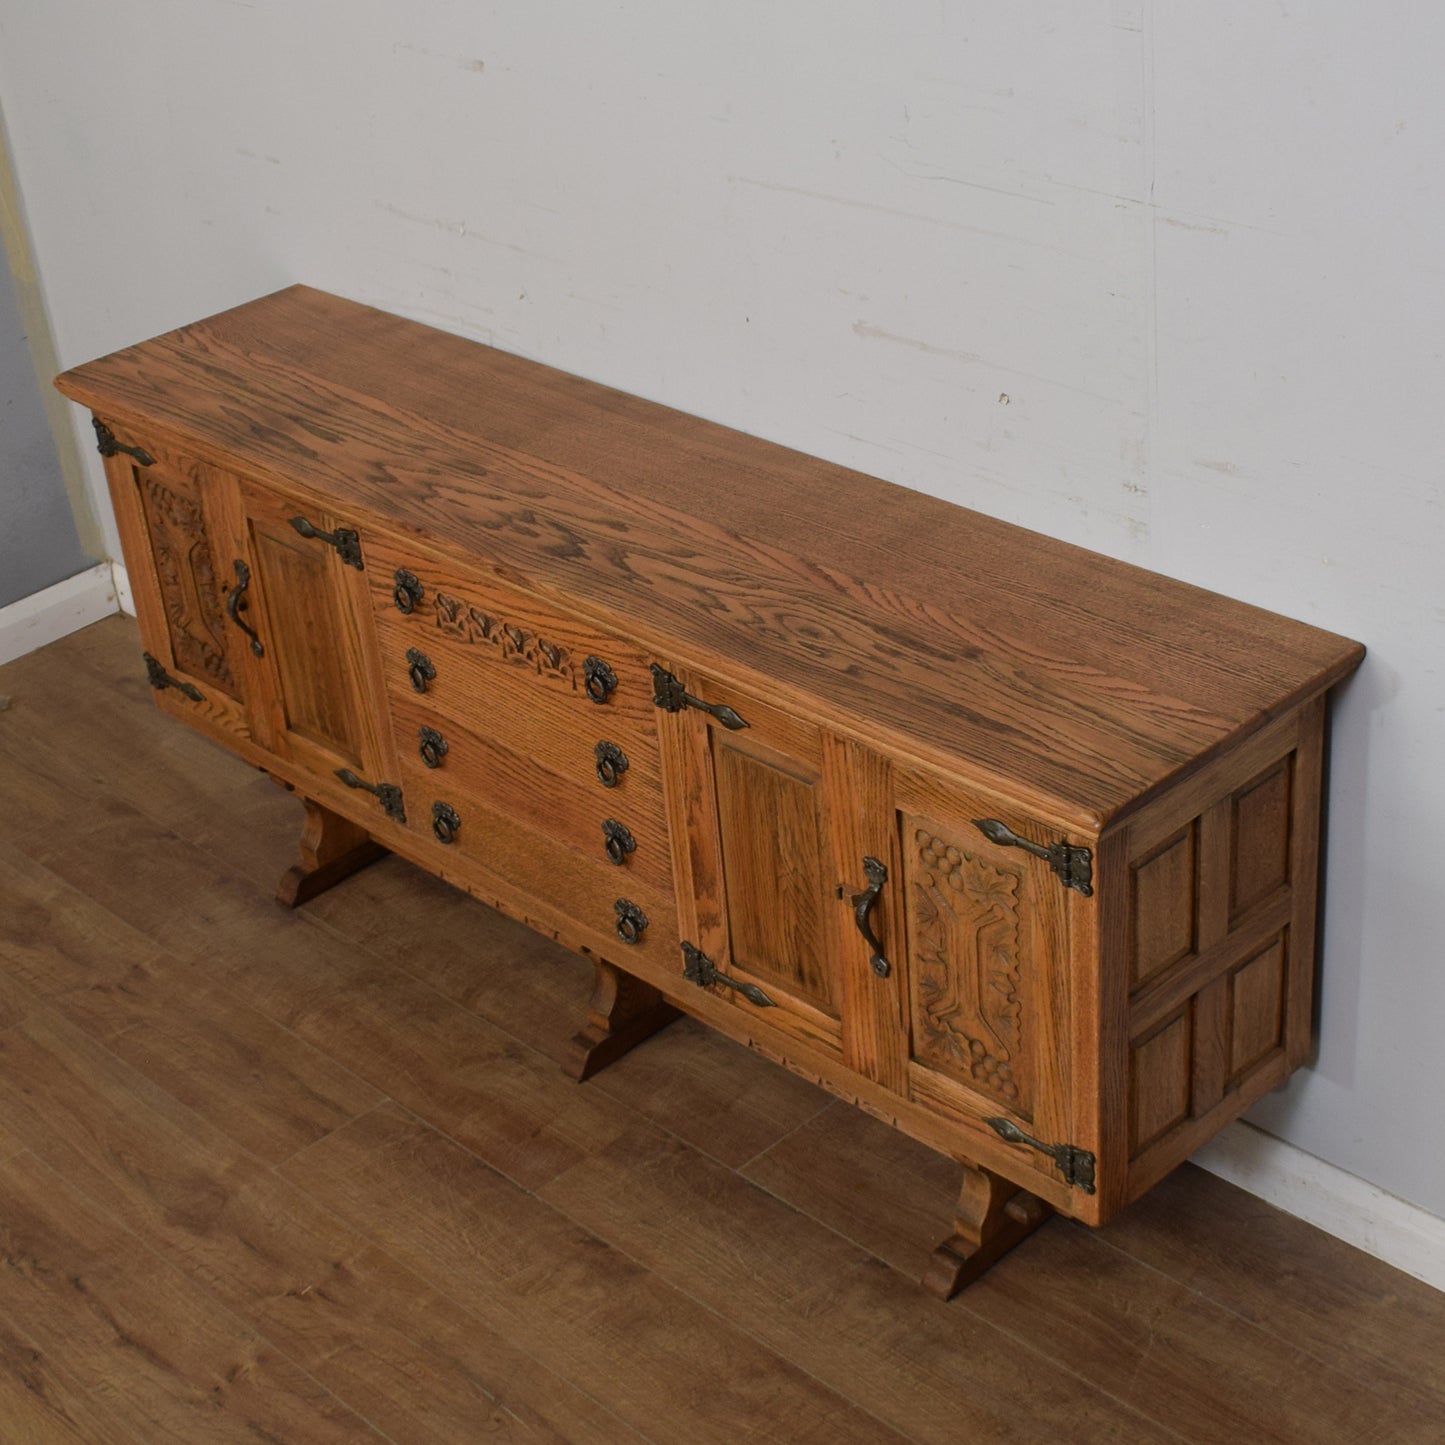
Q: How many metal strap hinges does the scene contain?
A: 8